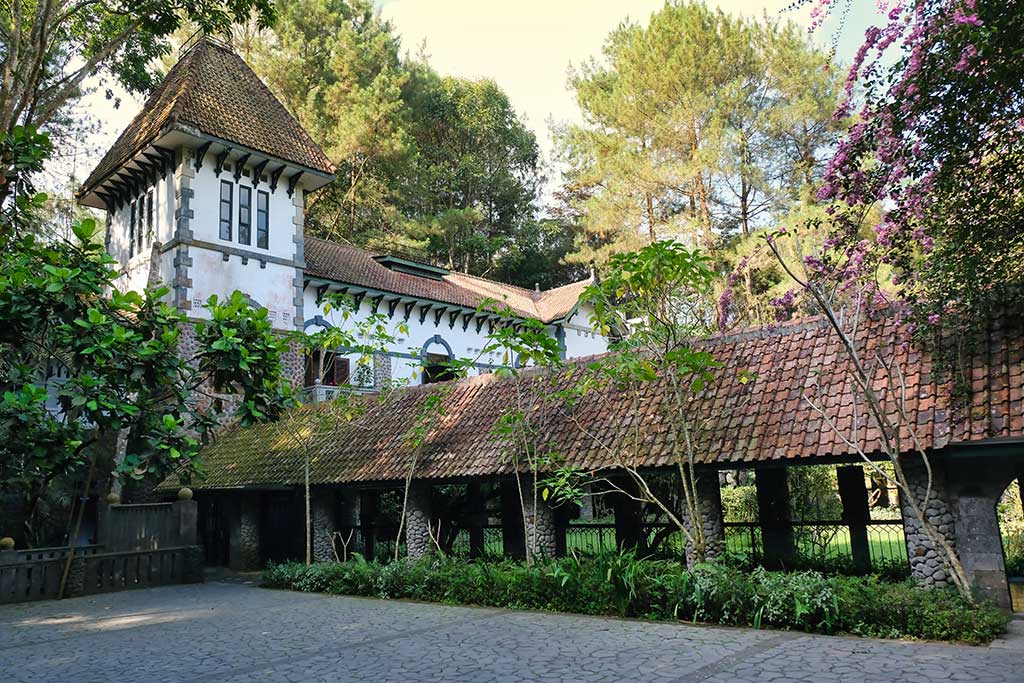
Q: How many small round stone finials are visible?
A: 3